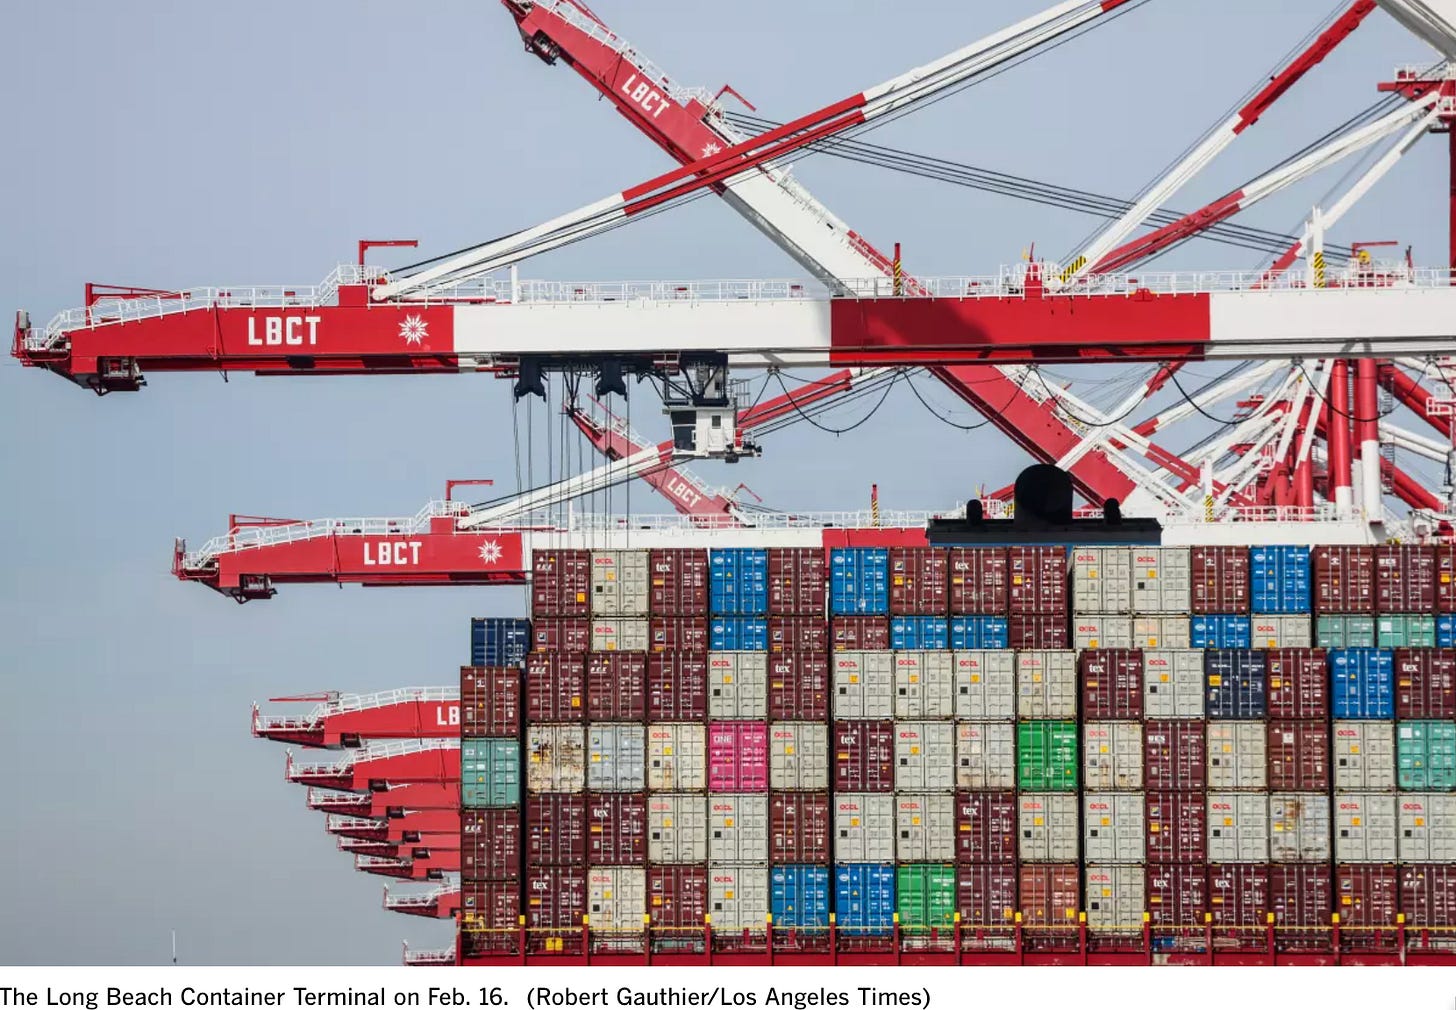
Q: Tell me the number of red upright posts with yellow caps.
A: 15